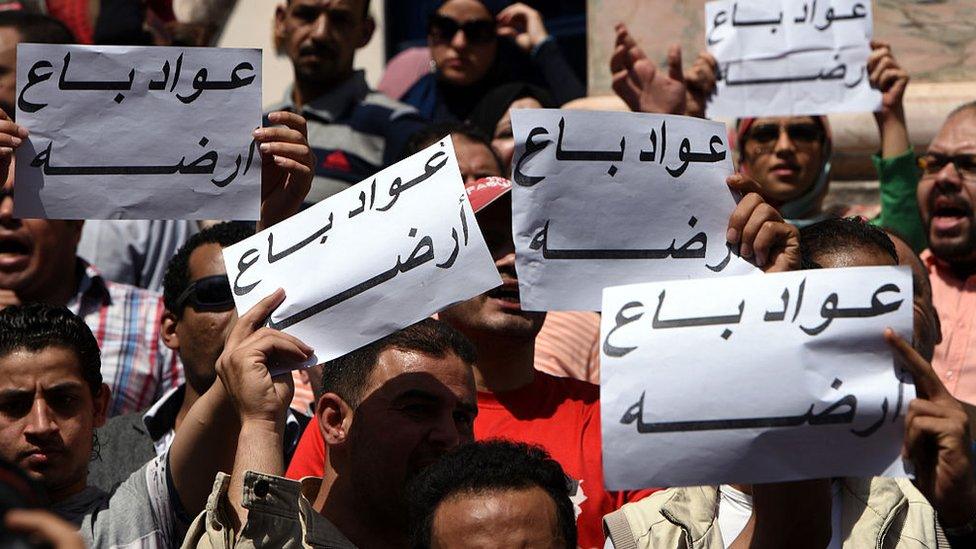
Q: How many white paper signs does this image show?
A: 5